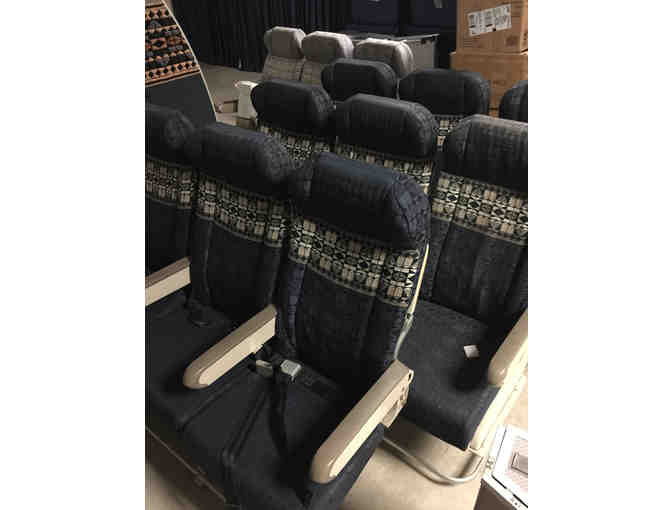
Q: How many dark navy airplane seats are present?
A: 9